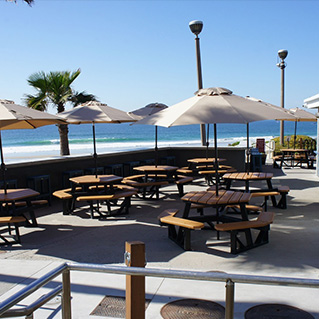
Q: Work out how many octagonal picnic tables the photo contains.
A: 7